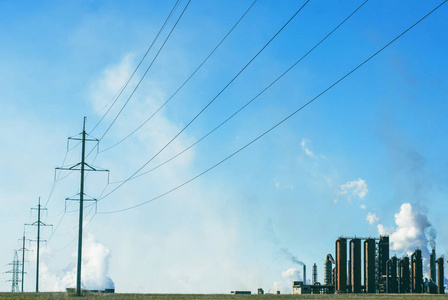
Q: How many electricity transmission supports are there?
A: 4